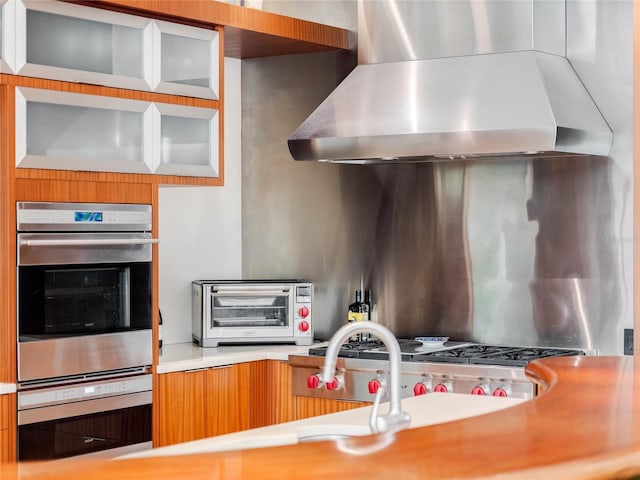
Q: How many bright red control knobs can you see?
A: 9